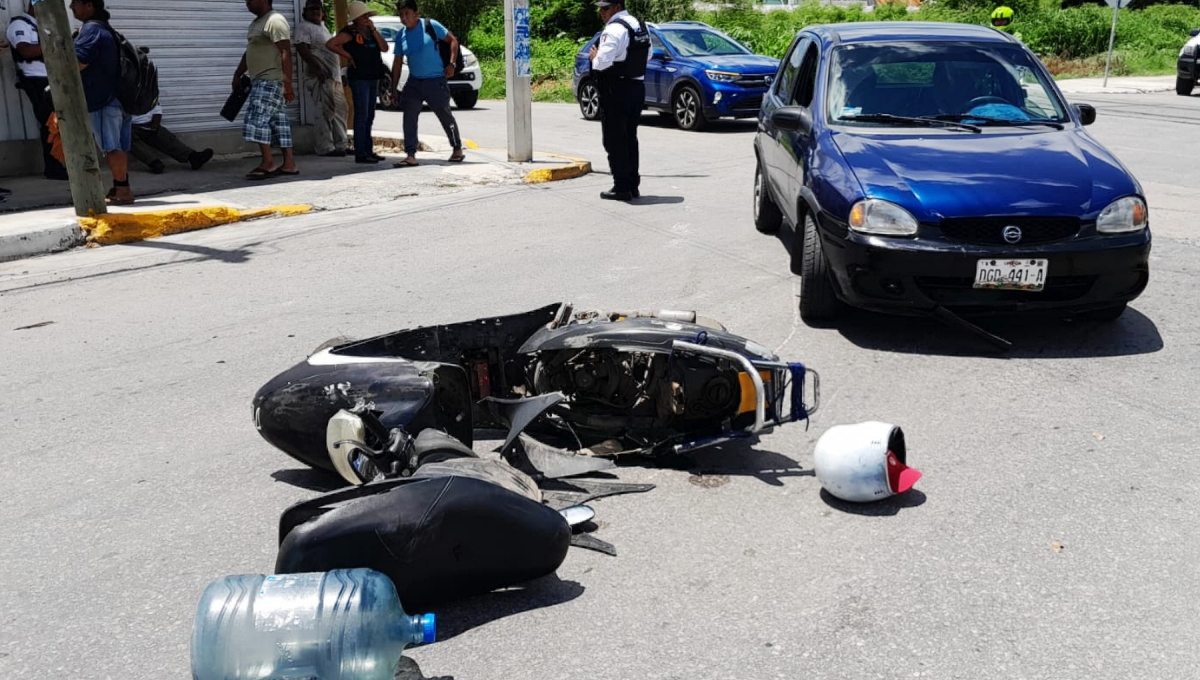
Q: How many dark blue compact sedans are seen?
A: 1